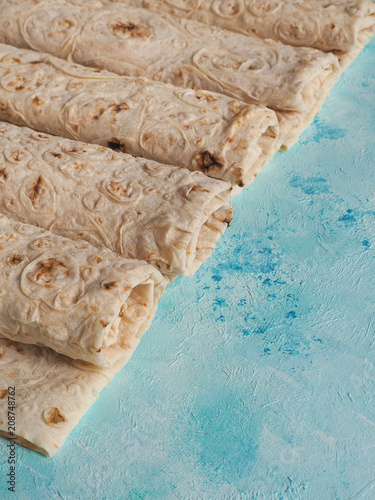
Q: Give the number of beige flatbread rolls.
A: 5